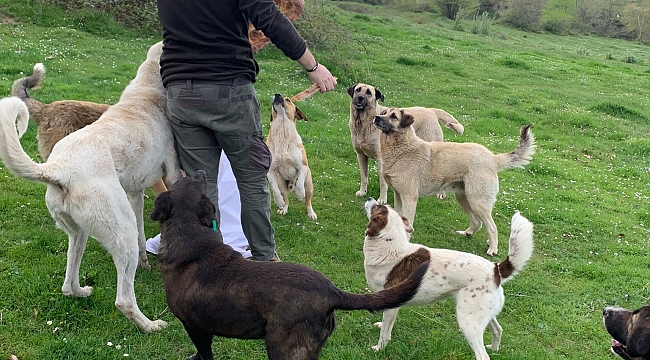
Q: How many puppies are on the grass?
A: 8